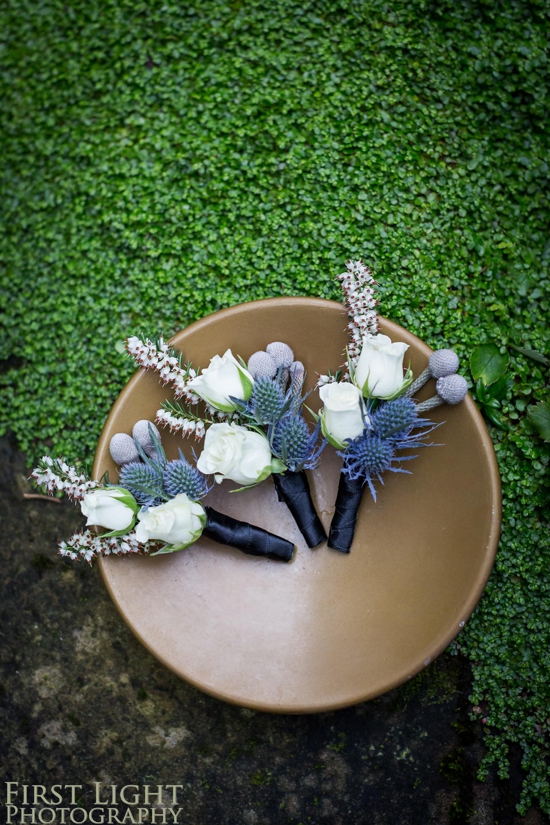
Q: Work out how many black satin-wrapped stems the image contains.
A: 3